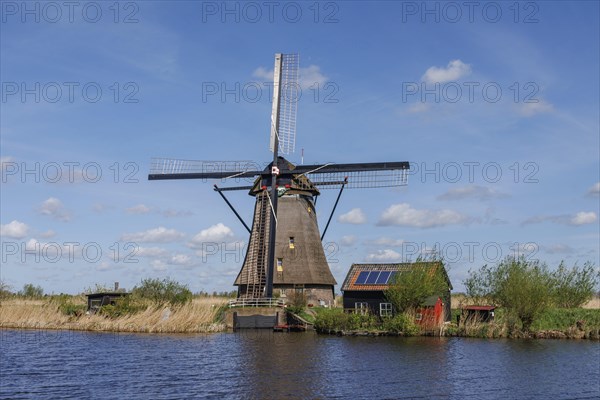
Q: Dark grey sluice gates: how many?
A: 1